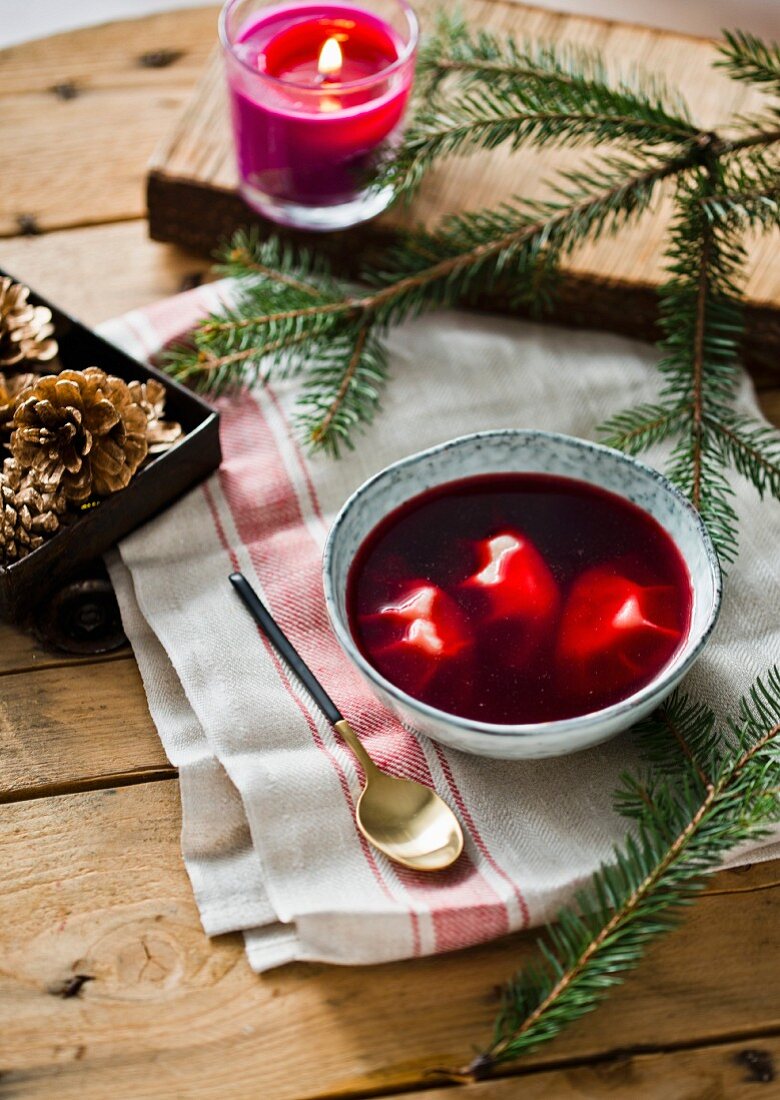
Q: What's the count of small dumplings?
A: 3